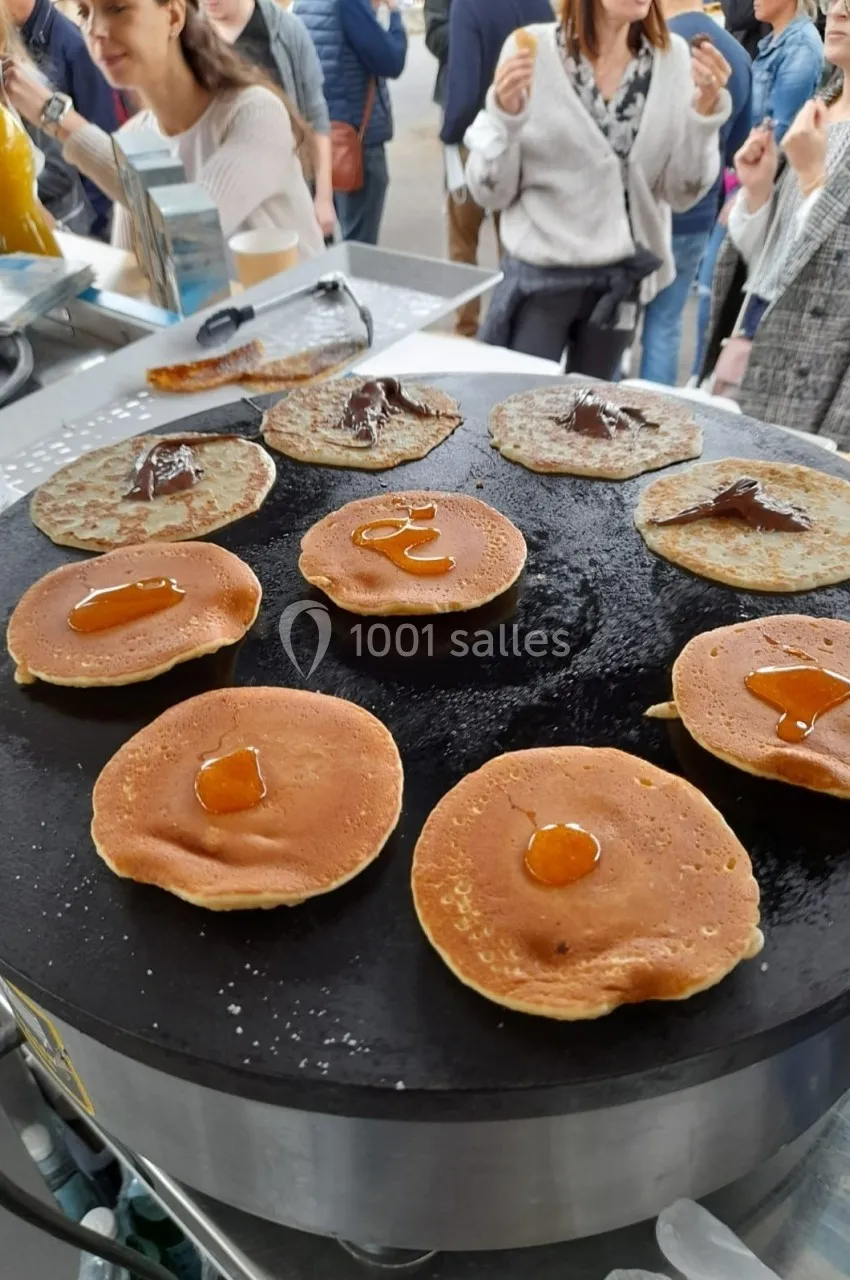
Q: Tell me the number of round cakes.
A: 9